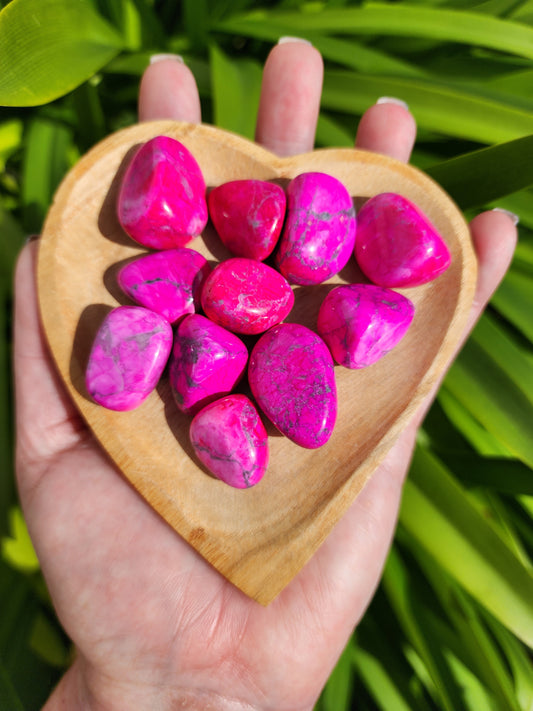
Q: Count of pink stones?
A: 11